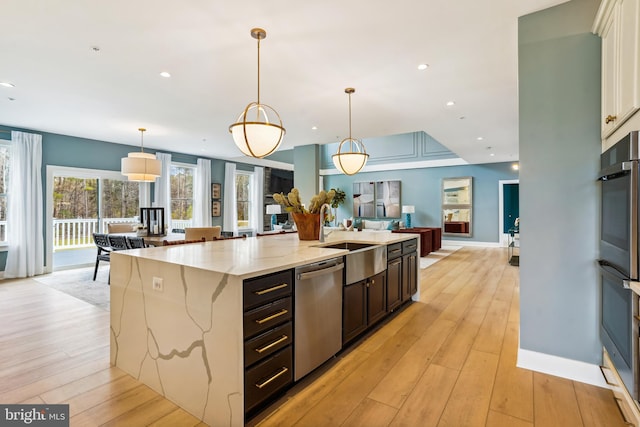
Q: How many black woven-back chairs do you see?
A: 3